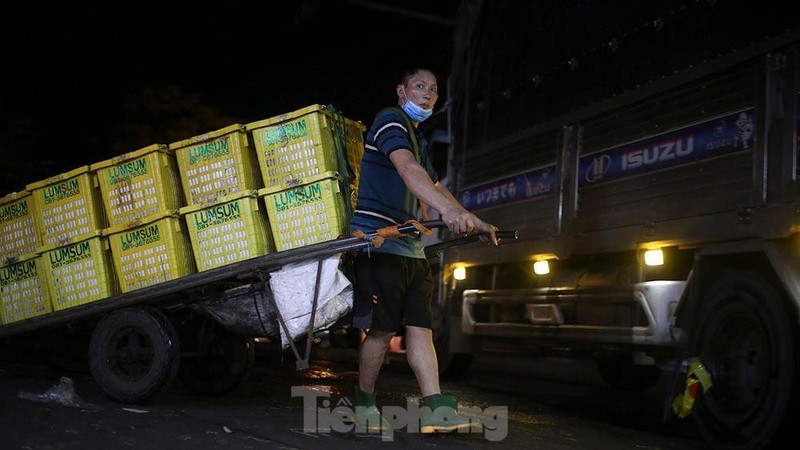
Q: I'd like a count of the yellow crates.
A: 10